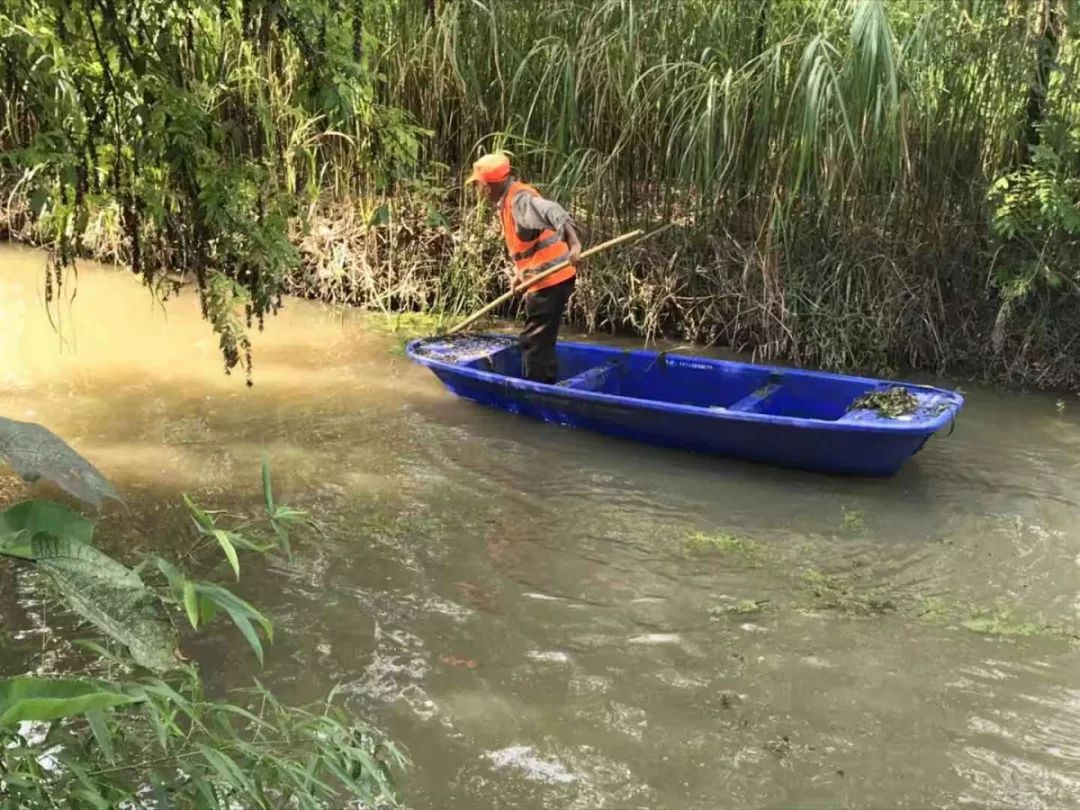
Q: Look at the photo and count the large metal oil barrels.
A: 0